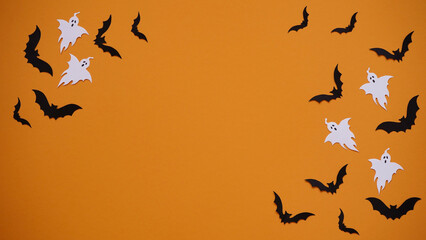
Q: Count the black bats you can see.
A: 14